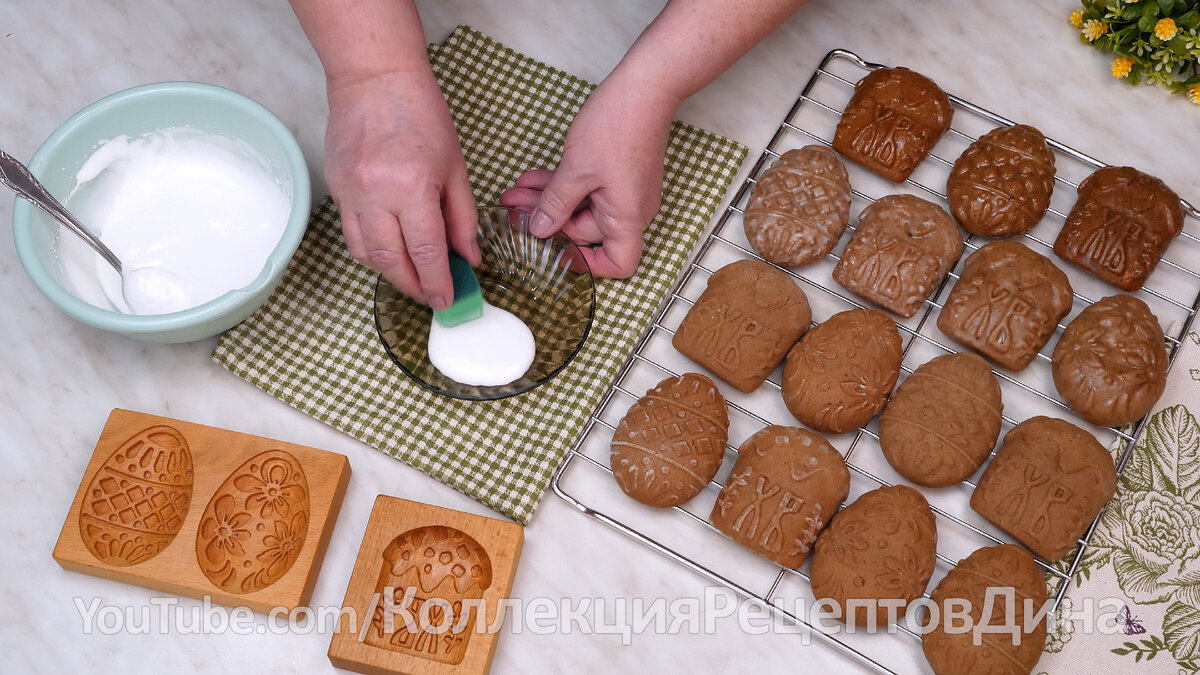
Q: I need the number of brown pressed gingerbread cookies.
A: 15